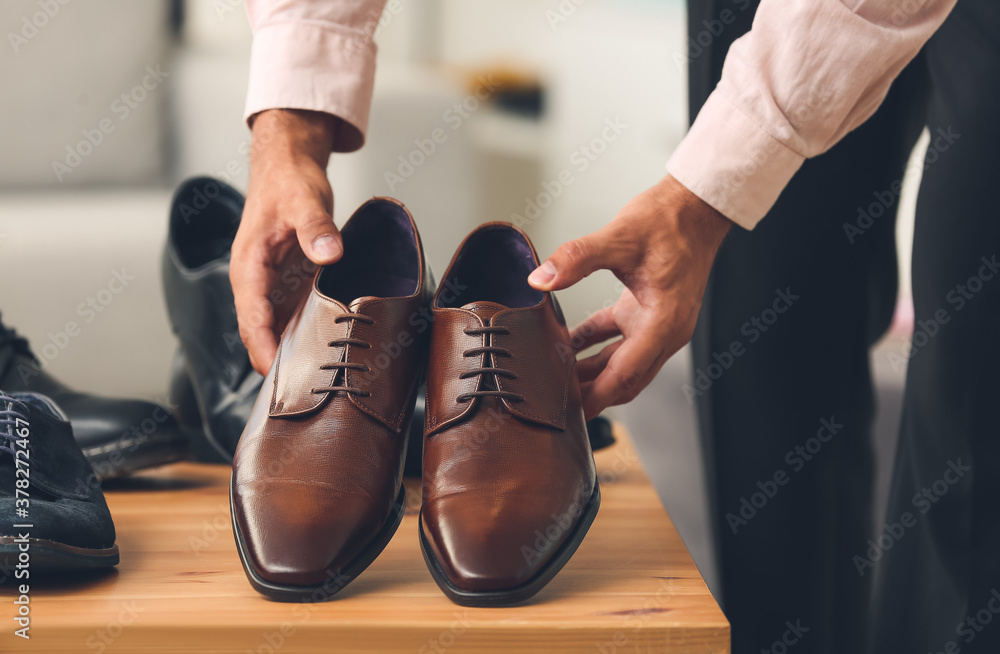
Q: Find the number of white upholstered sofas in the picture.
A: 1